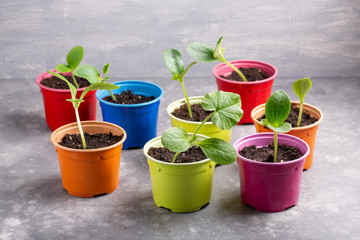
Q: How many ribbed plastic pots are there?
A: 8